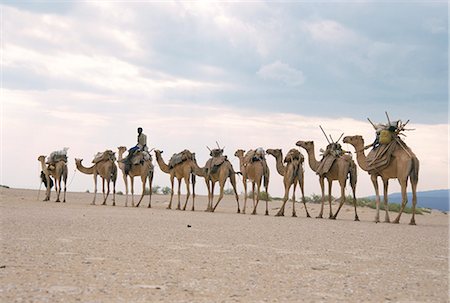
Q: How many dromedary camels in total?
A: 9